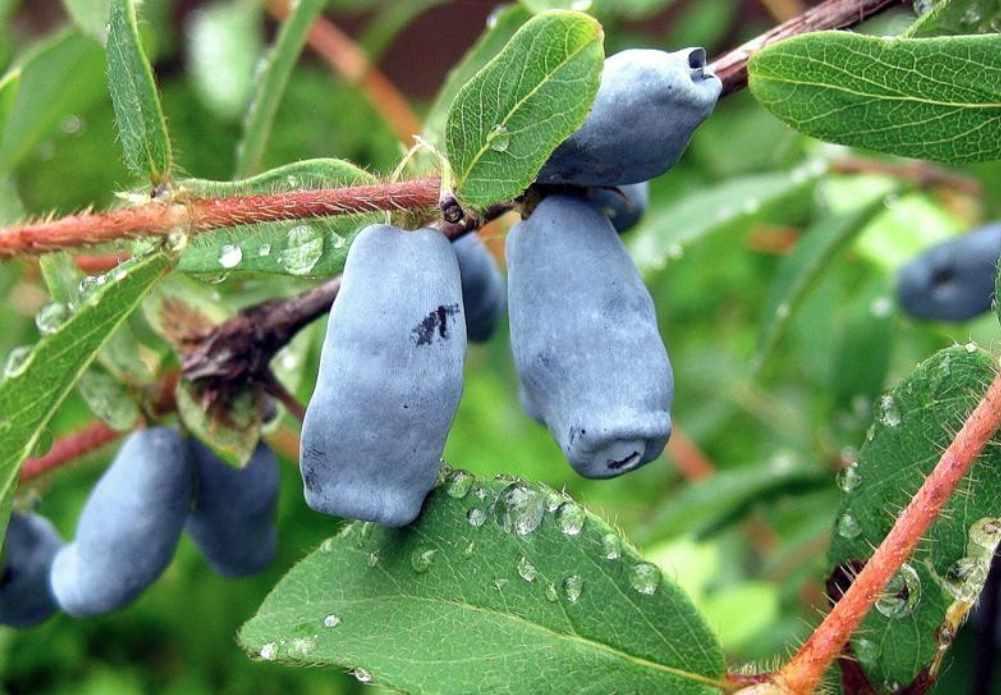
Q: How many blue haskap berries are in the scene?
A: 9